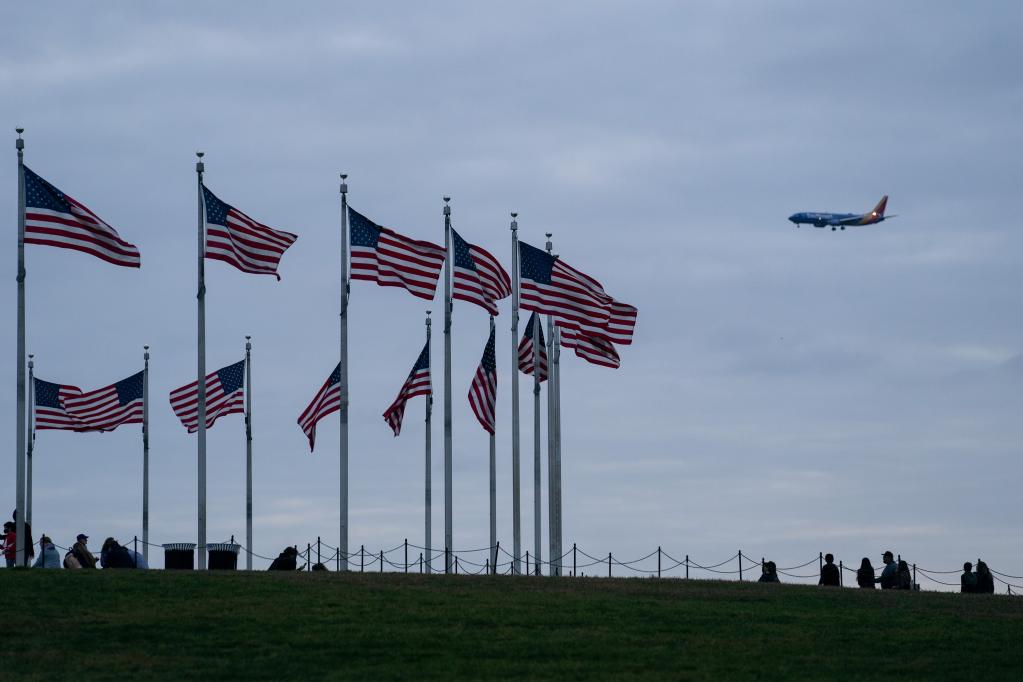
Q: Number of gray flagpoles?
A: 13